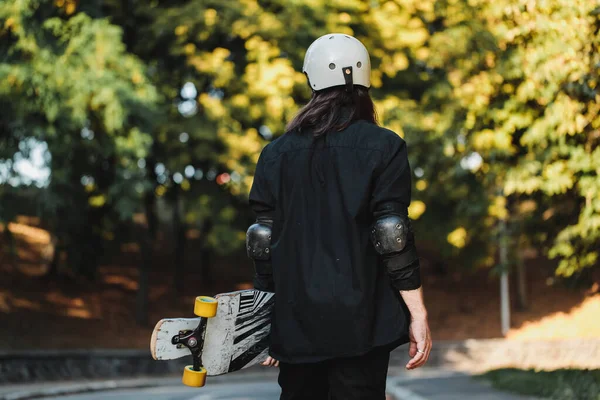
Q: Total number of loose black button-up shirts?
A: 1